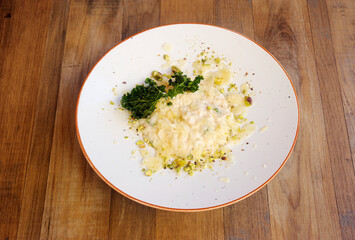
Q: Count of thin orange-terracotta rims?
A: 1